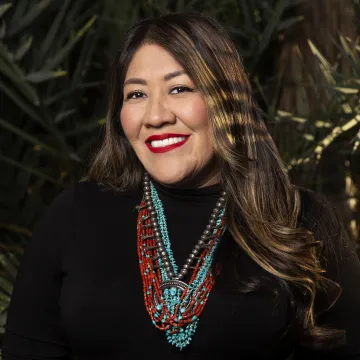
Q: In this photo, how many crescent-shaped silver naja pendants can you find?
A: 1